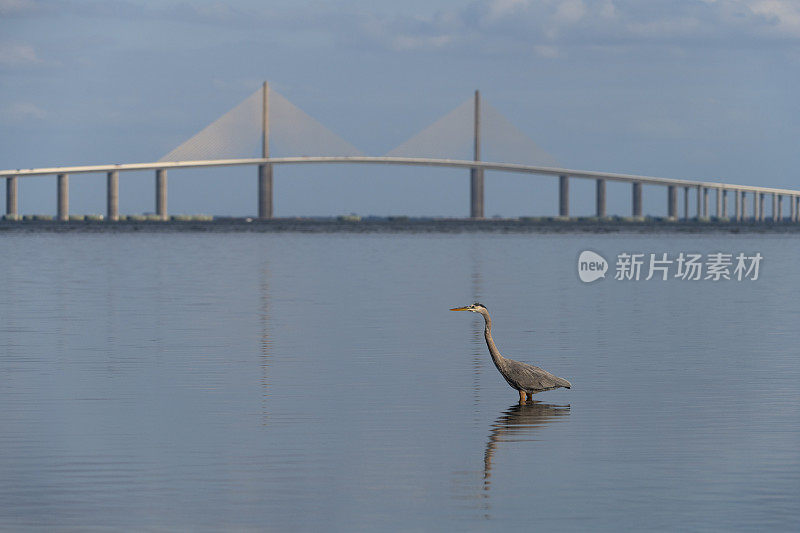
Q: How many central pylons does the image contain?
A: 2